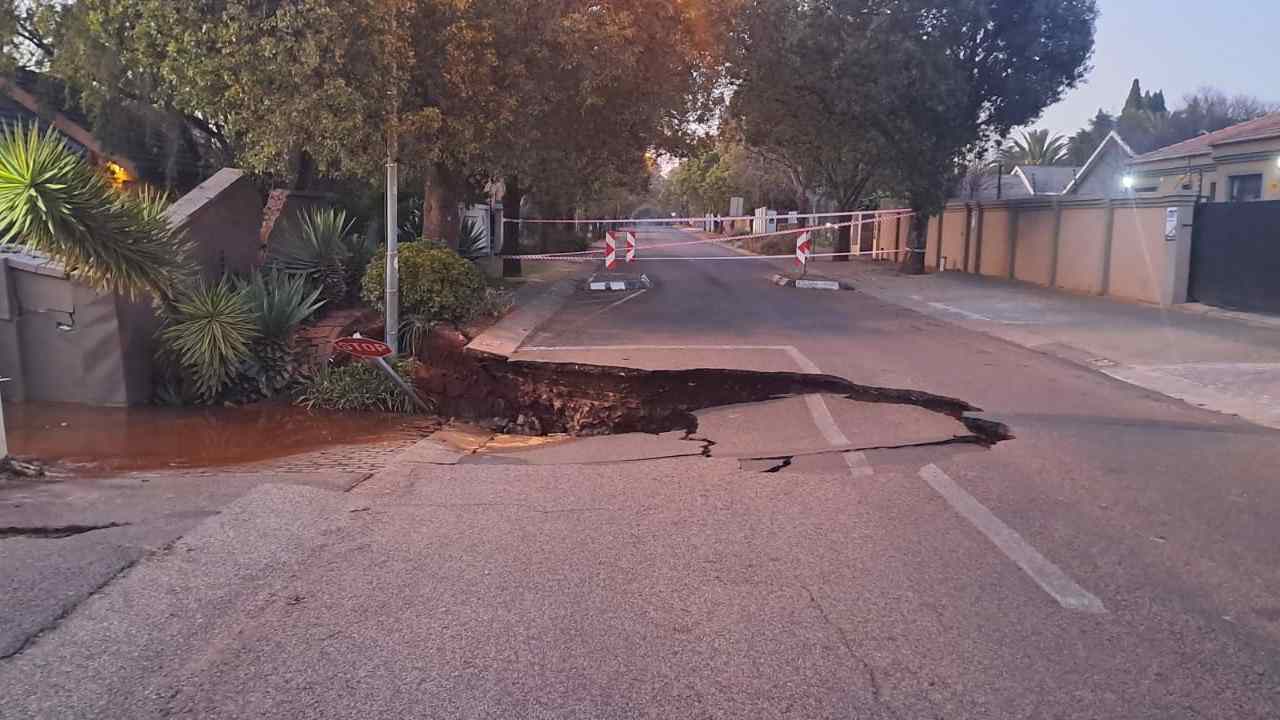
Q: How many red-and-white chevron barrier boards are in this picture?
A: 3